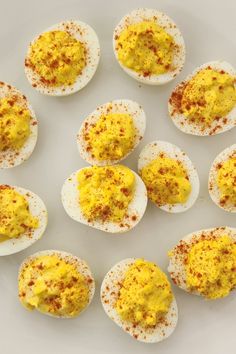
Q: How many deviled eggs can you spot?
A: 12